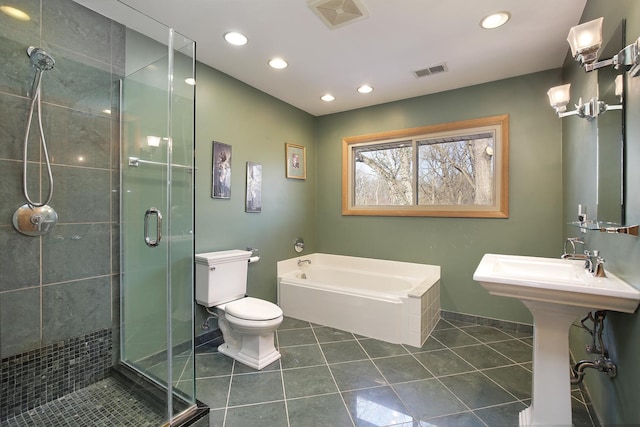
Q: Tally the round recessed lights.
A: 5